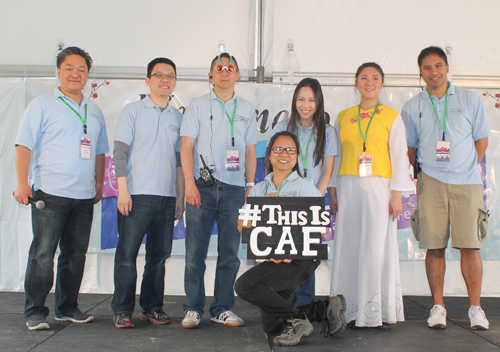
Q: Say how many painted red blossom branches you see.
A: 2